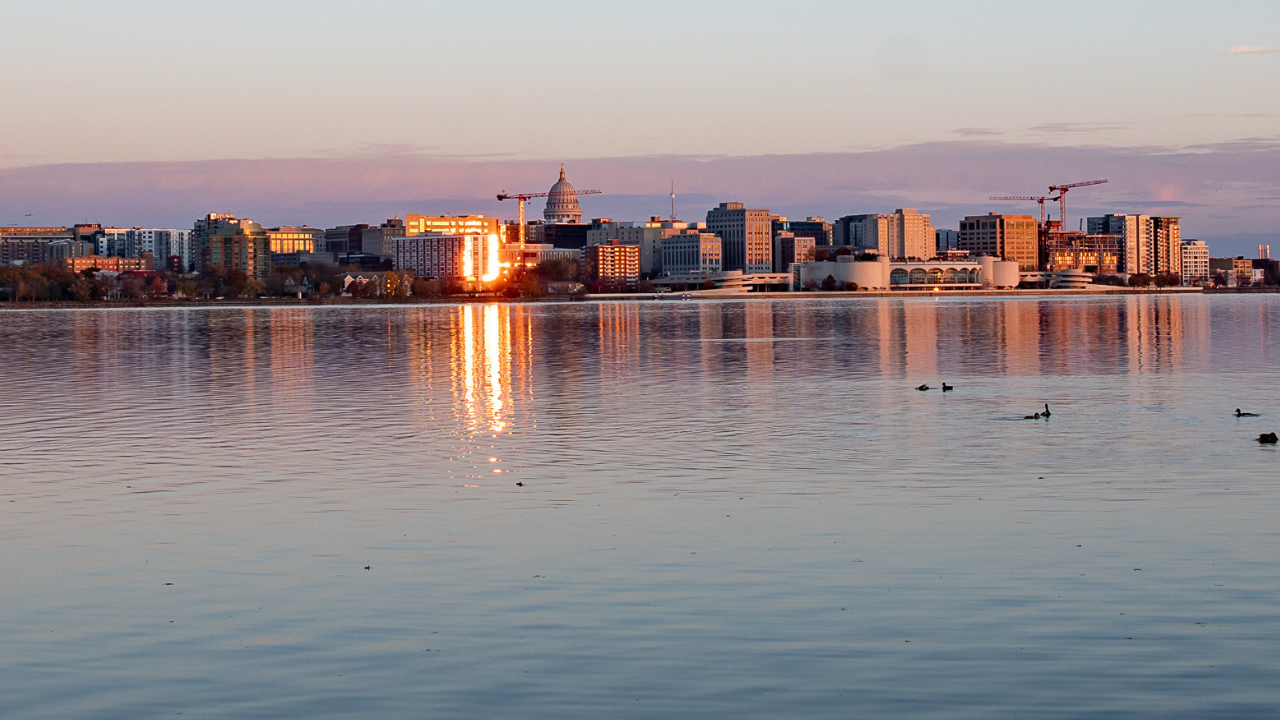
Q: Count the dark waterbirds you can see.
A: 6